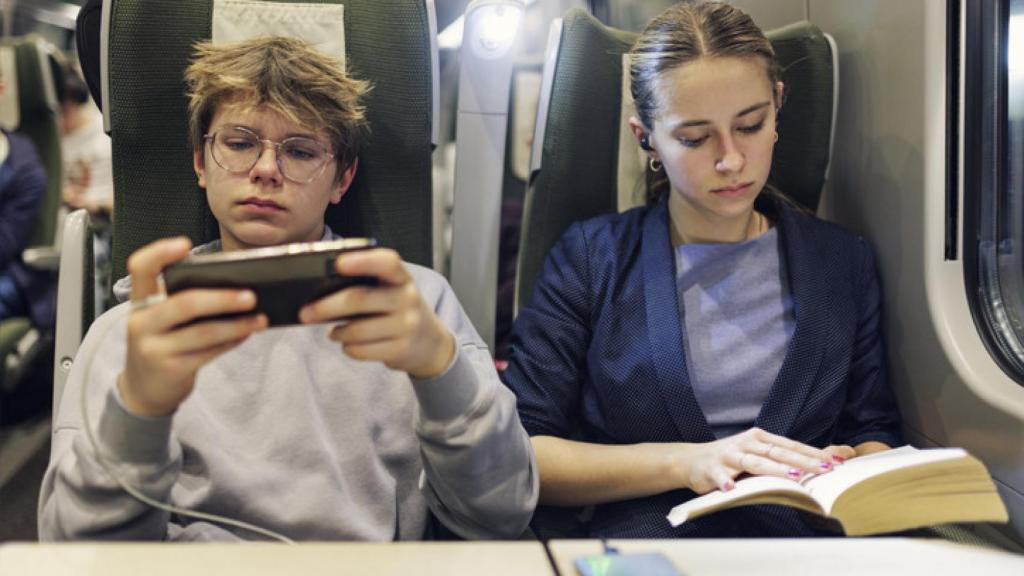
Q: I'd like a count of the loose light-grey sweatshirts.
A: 1